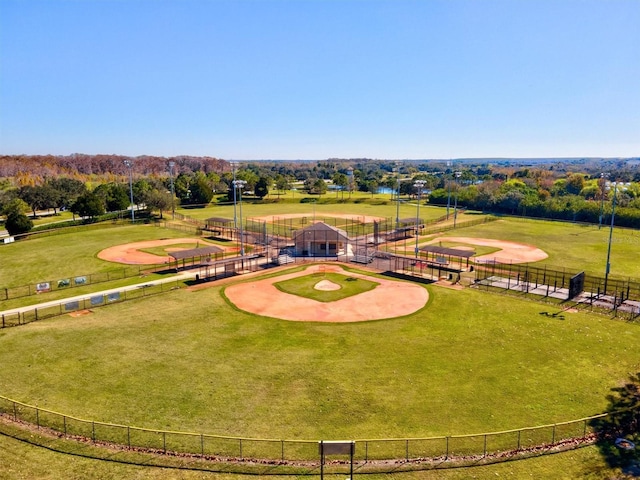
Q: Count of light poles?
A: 10